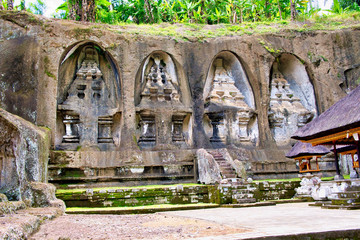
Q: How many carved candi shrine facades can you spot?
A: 4